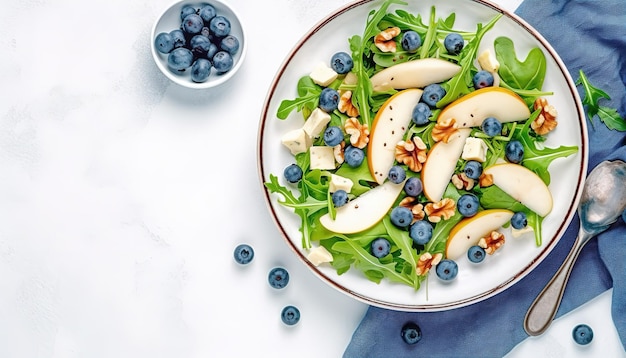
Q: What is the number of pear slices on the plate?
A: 7